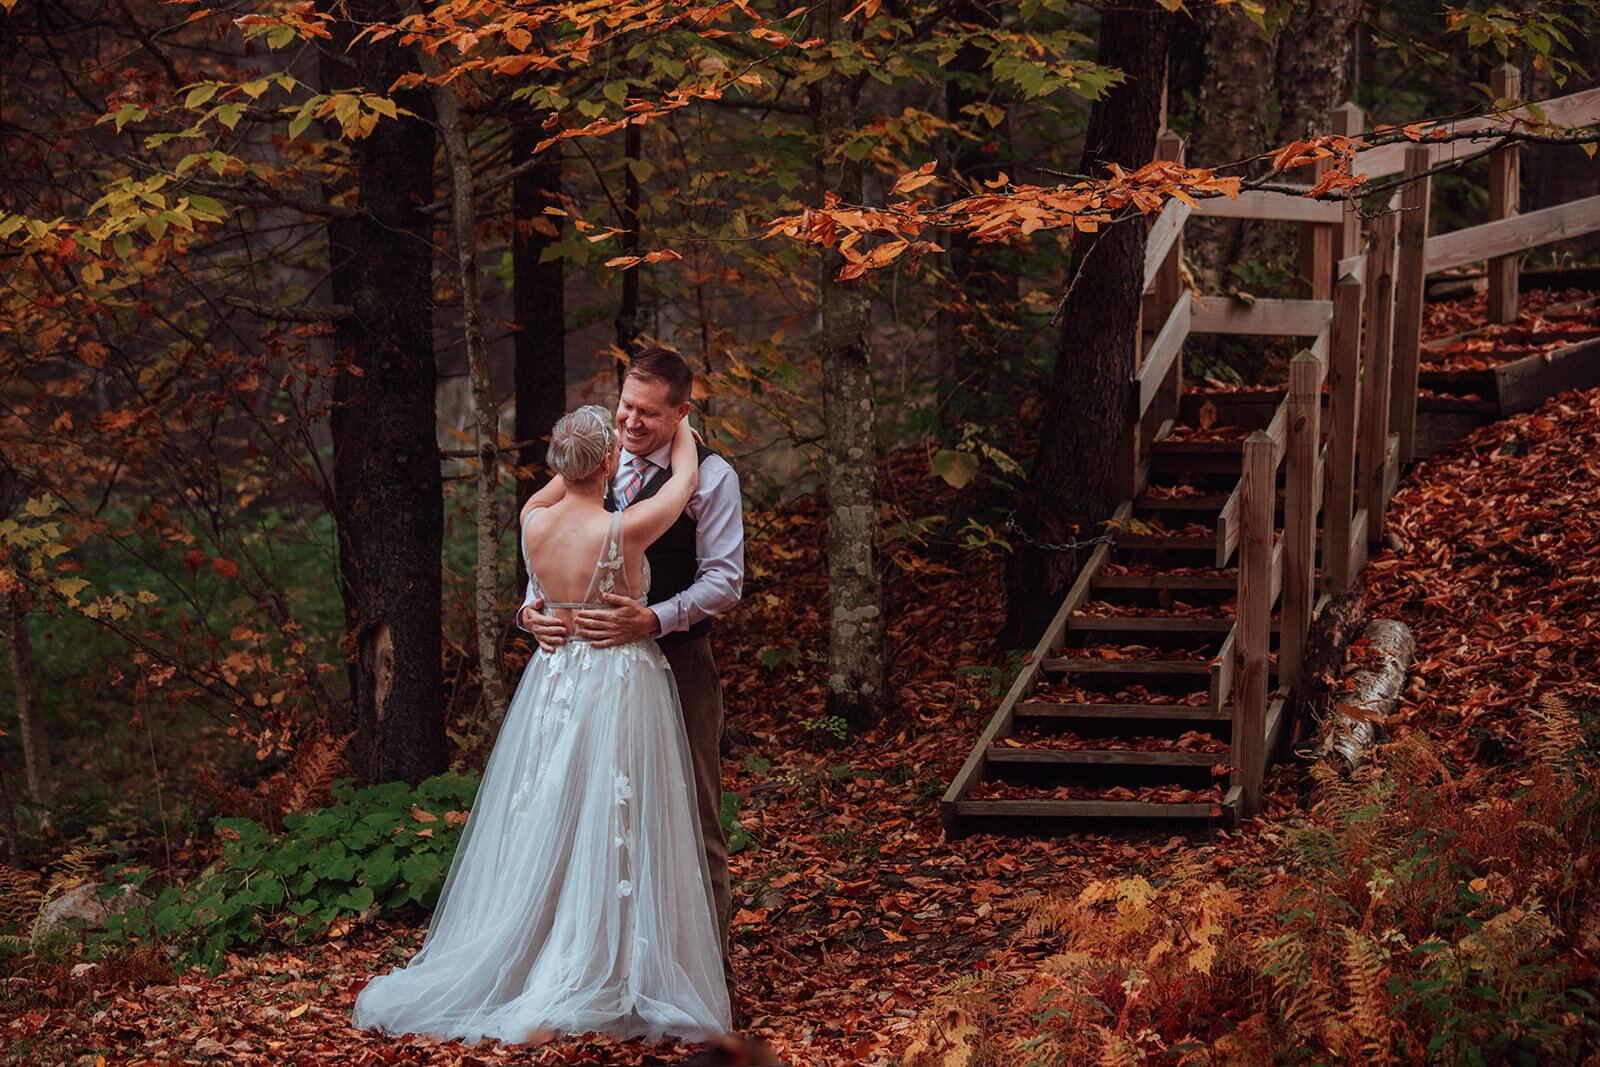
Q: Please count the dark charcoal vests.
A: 1